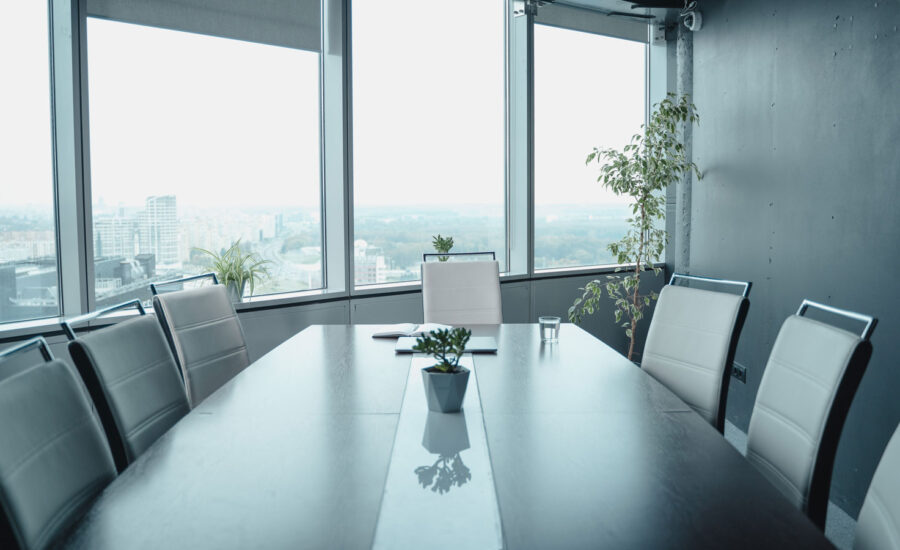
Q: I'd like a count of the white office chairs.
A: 7